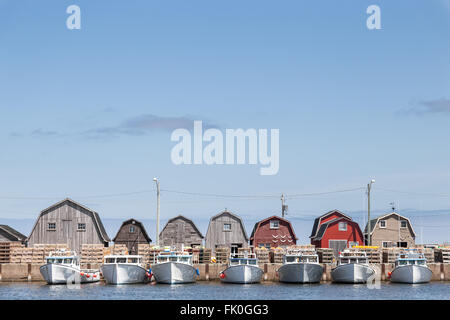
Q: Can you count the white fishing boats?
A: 7